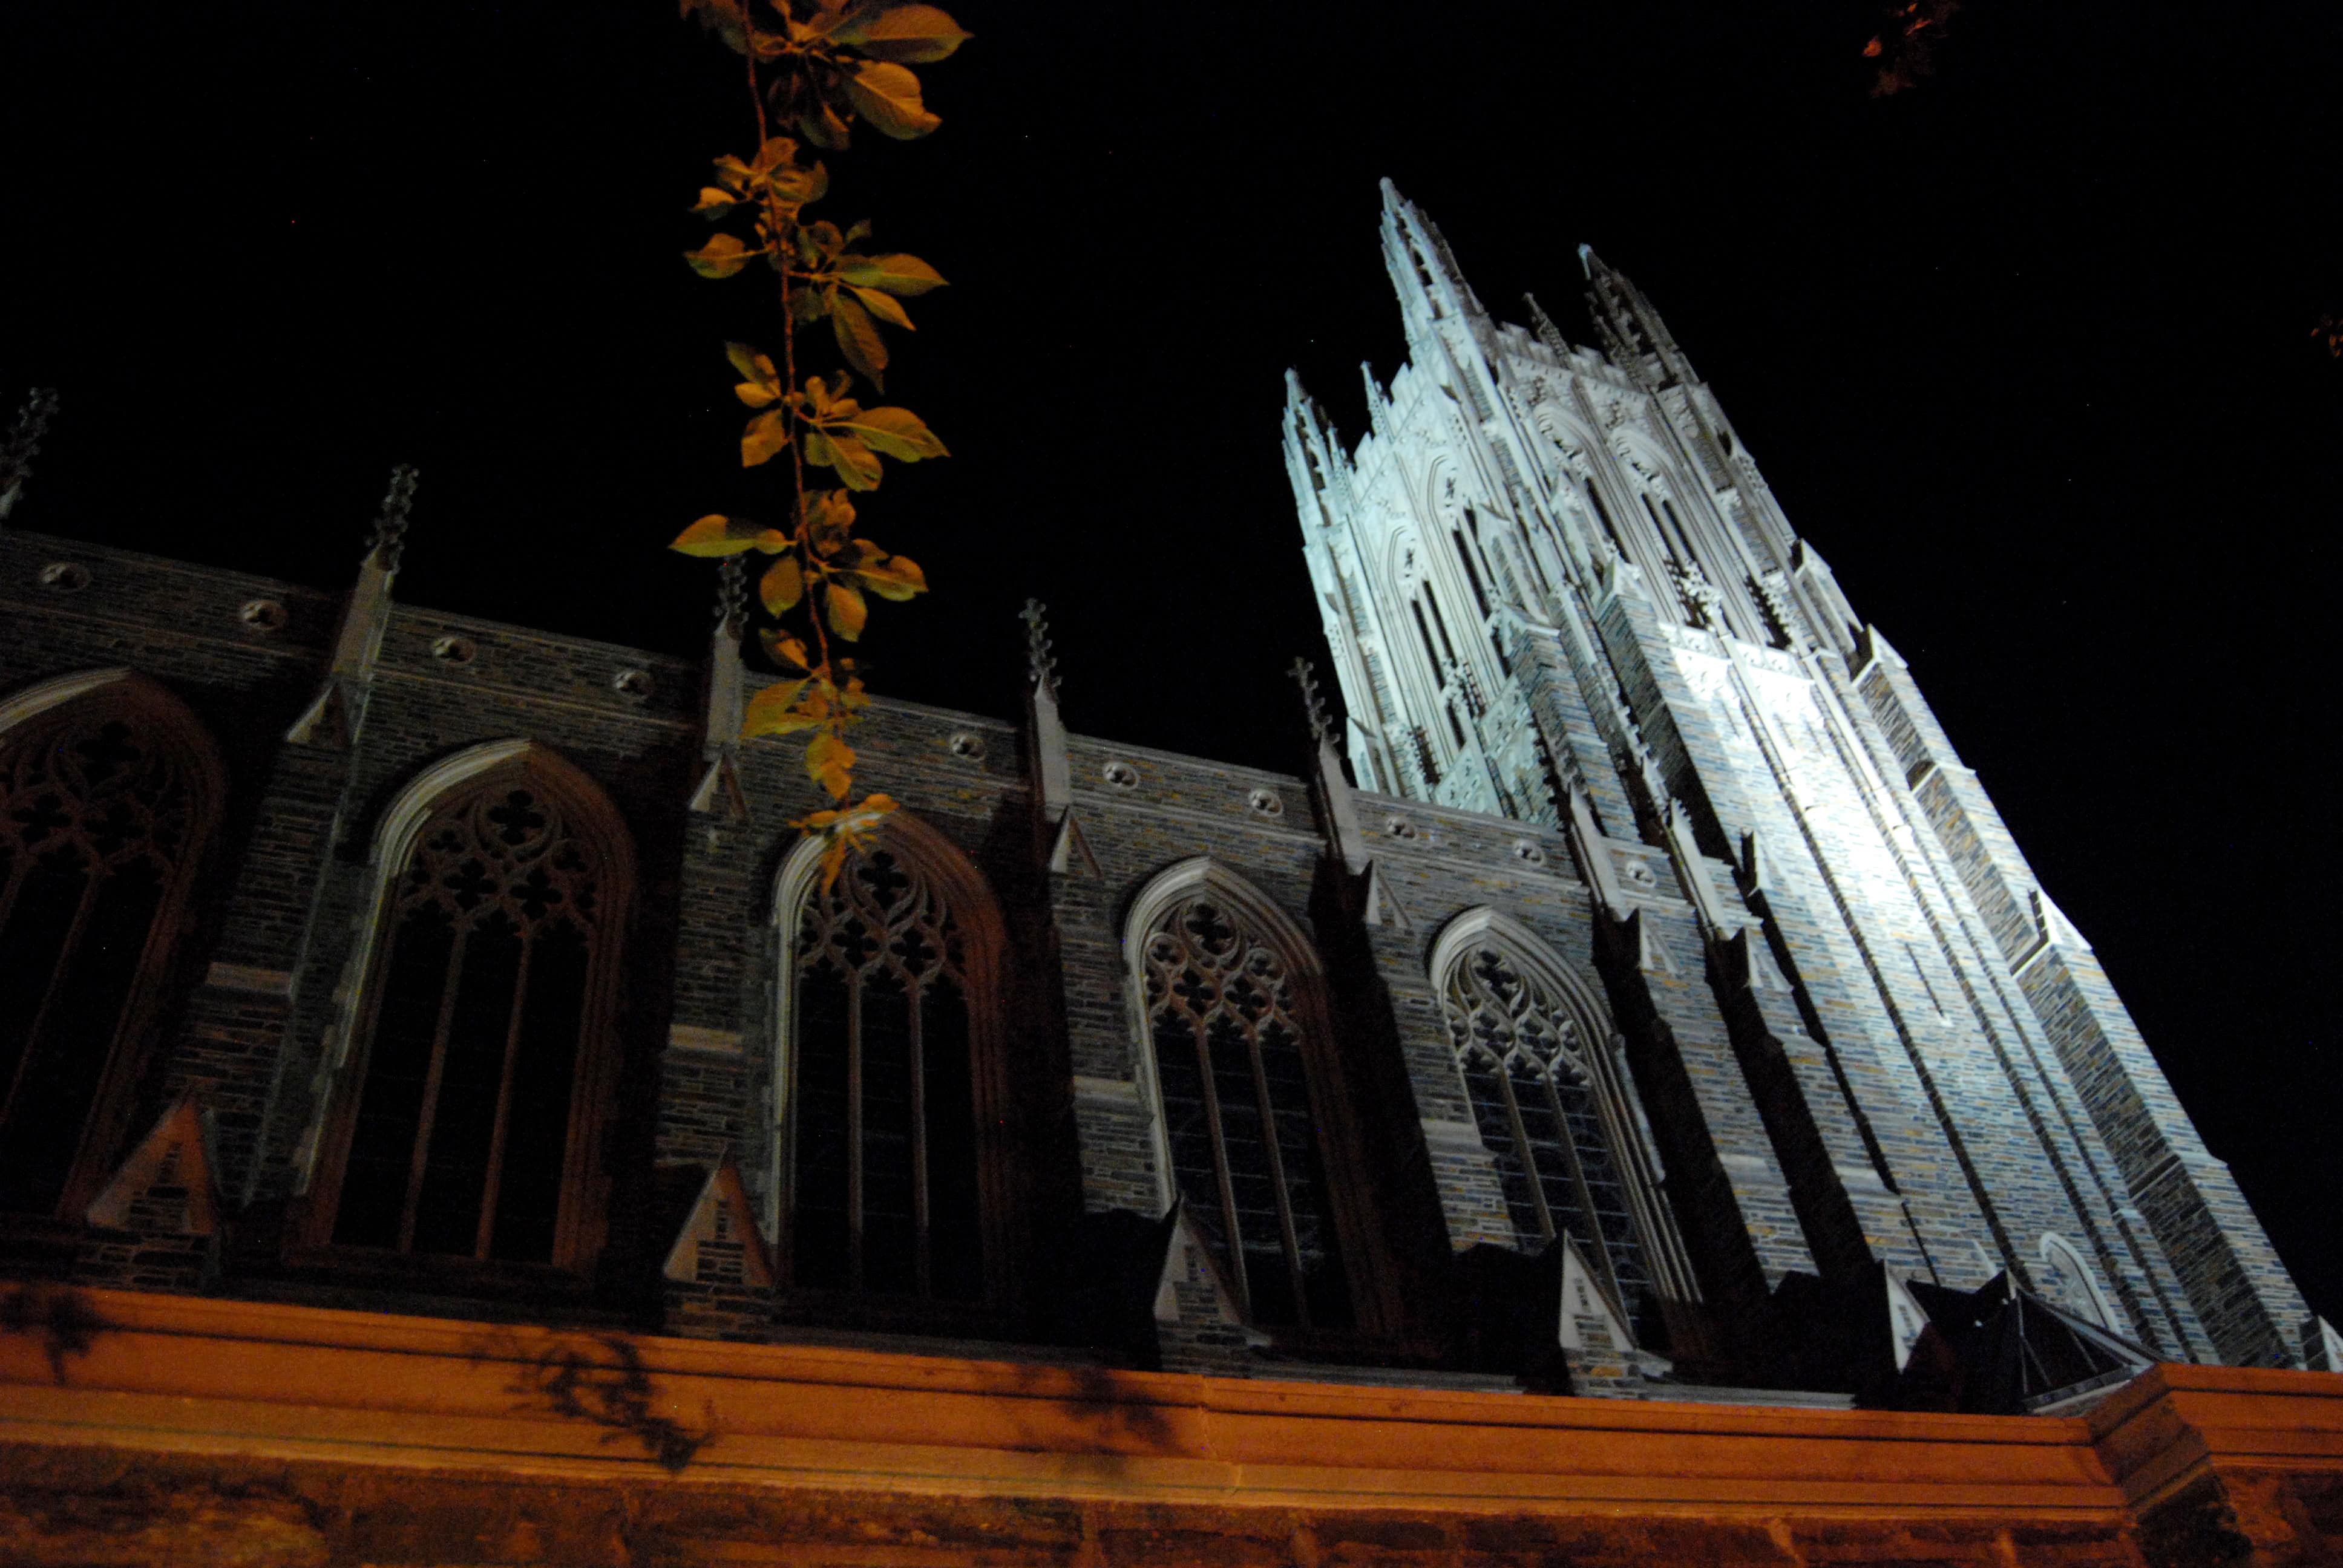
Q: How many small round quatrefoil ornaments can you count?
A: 10